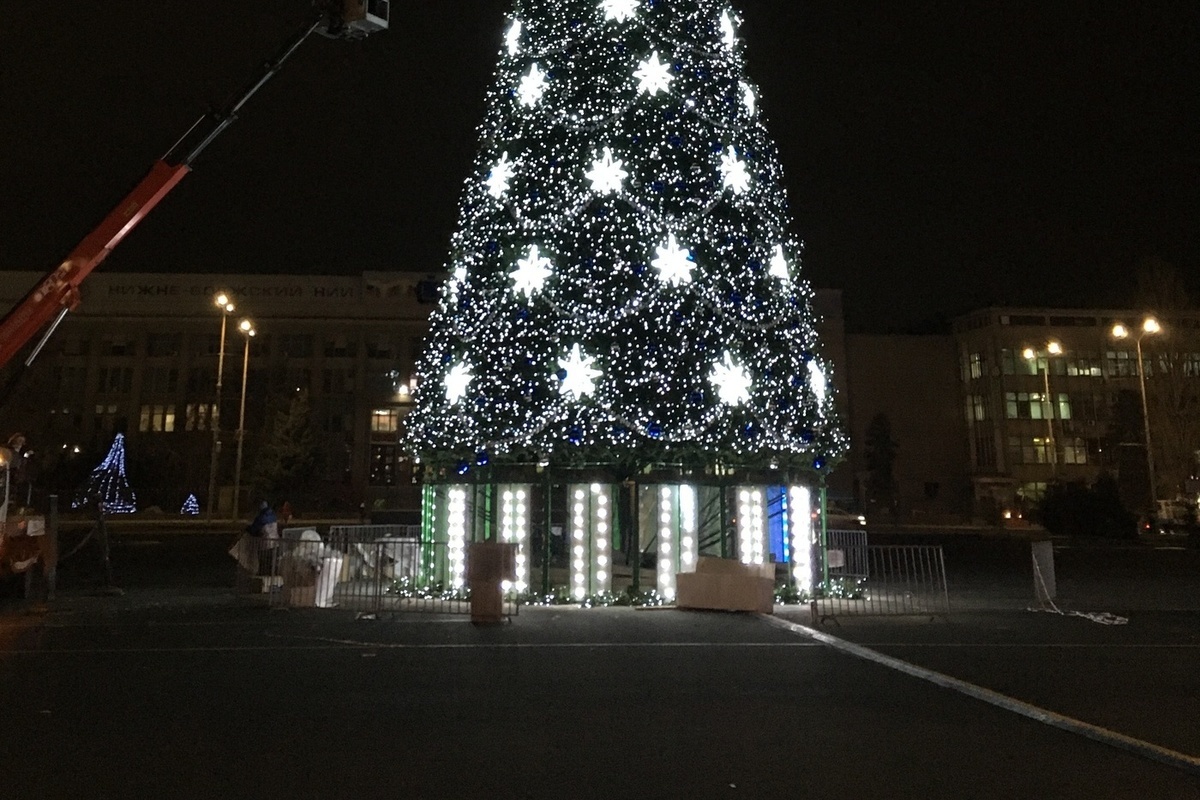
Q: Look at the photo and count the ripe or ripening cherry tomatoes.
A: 0